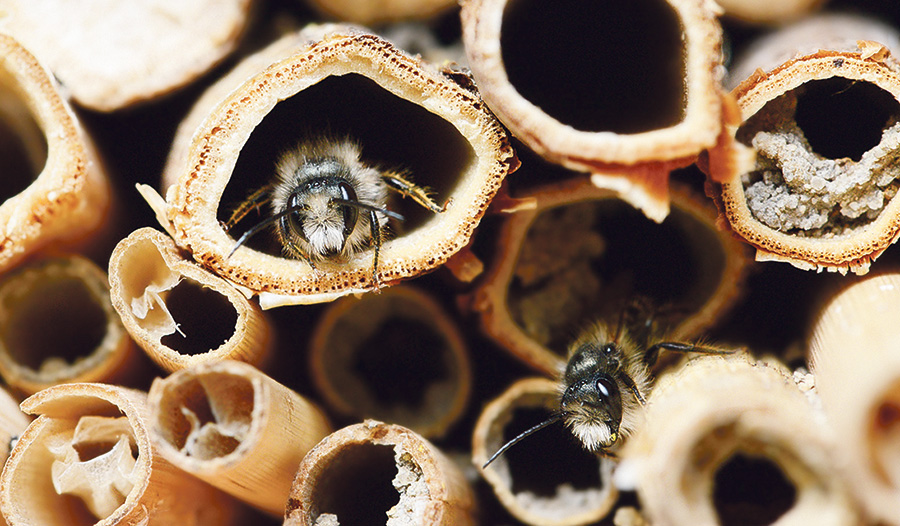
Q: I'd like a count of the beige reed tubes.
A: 14